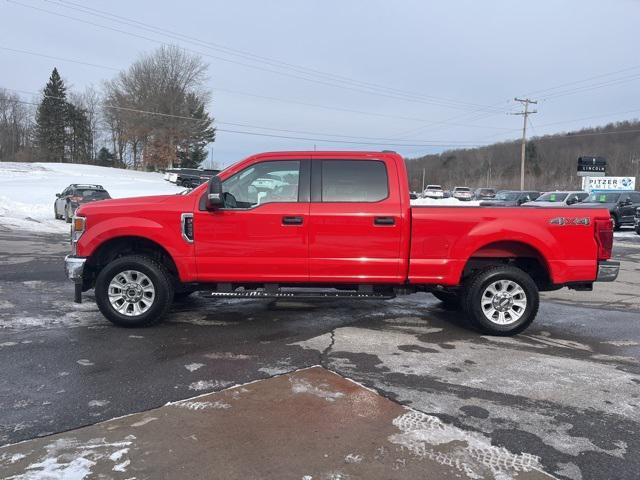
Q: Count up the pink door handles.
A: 0